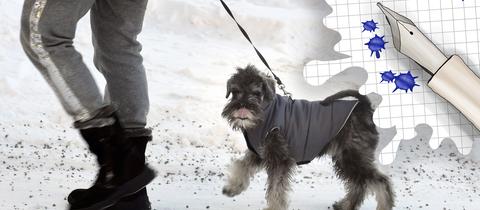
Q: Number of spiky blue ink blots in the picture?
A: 4